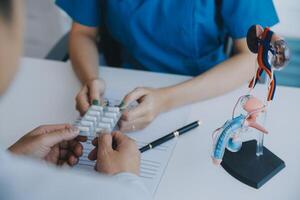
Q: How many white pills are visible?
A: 10